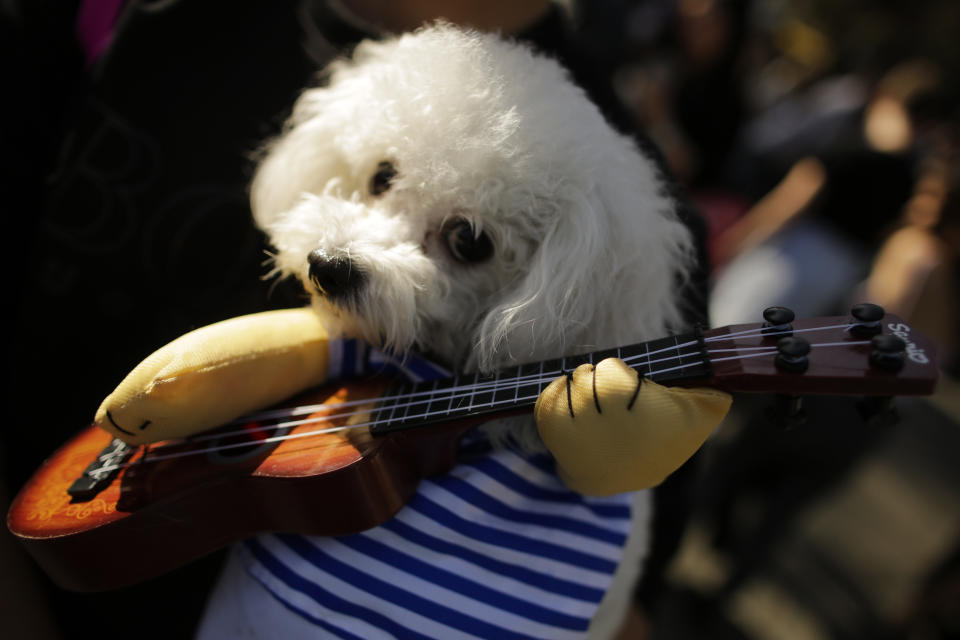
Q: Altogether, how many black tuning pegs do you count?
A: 4